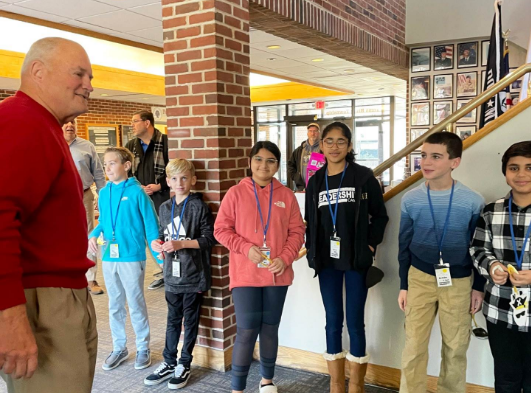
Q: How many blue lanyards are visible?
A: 6